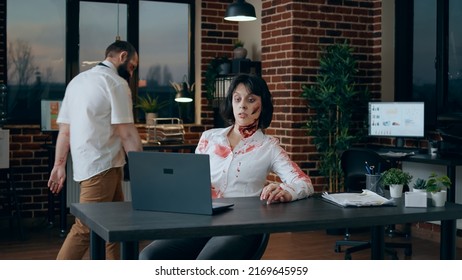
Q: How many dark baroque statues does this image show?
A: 0